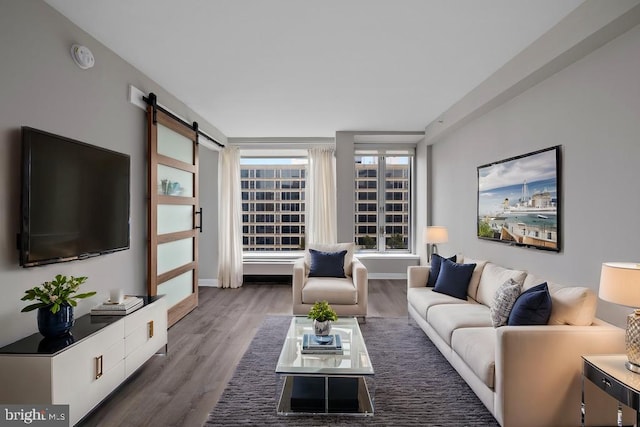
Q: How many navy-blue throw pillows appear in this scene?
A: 4